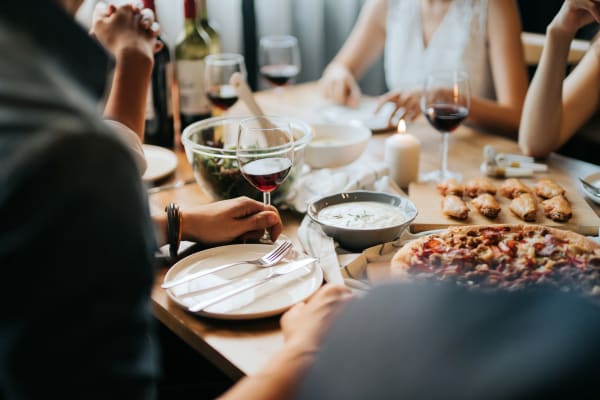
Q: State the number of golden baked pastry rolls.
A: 8